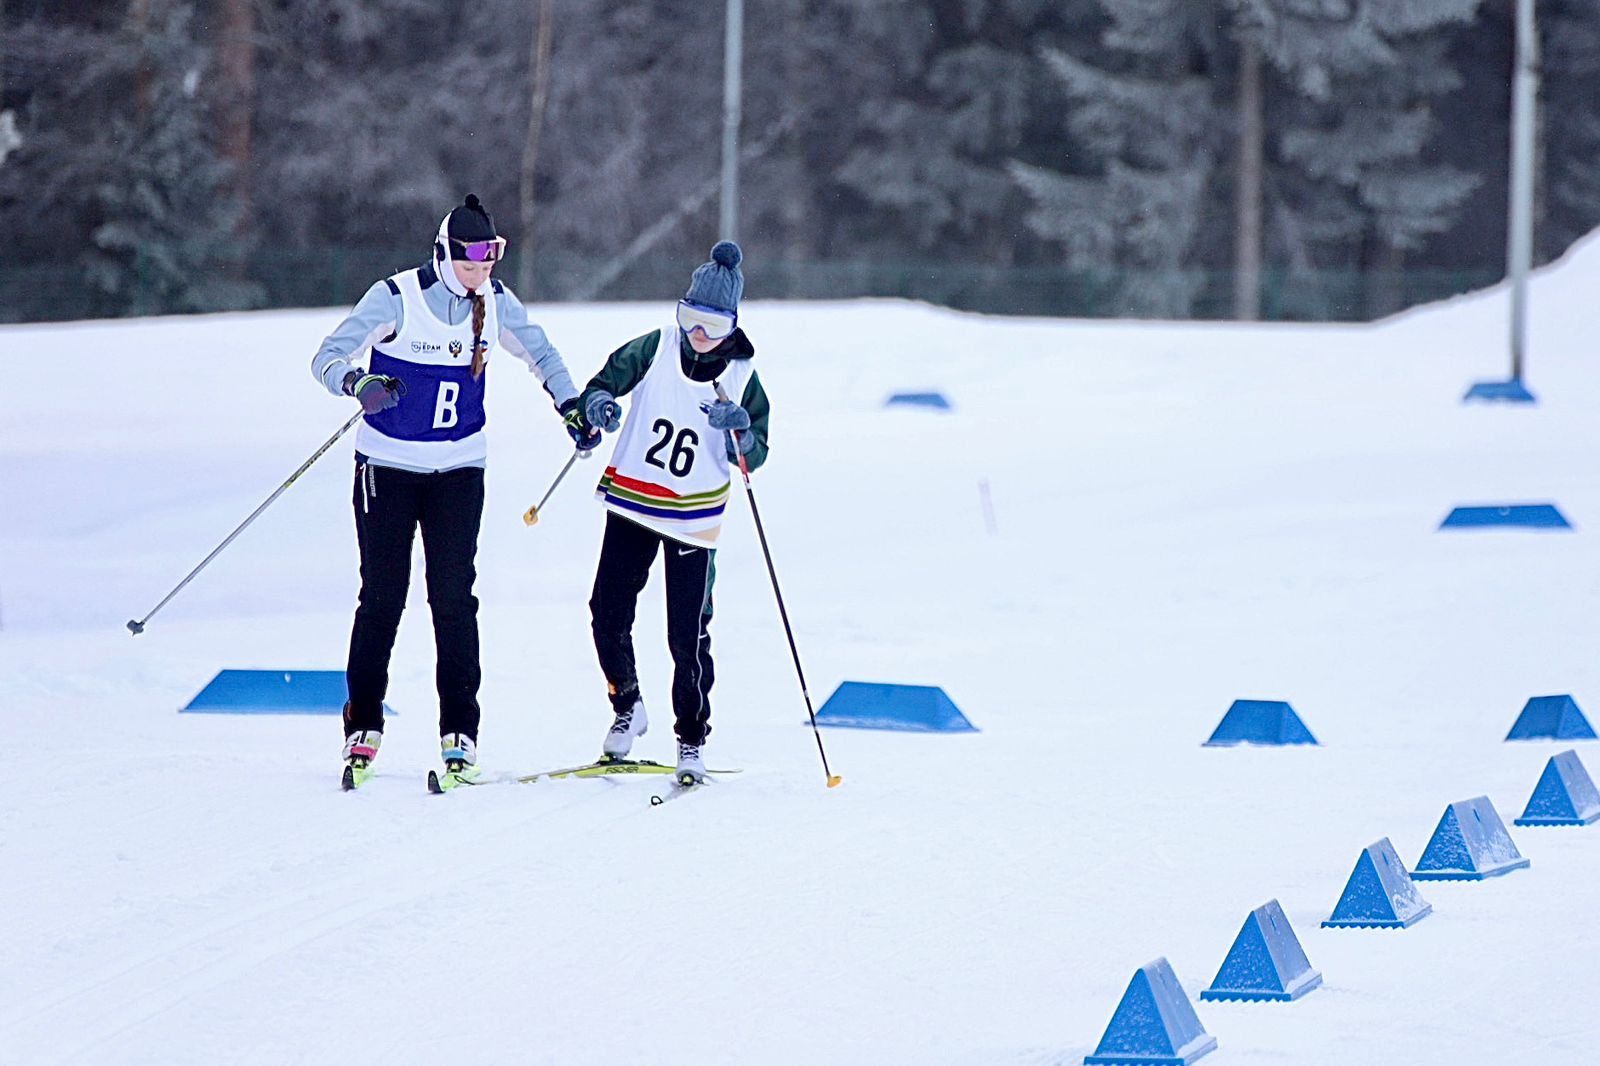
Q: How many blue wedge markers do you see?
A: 12